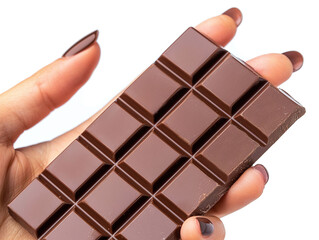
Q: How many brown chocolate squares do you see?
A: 14